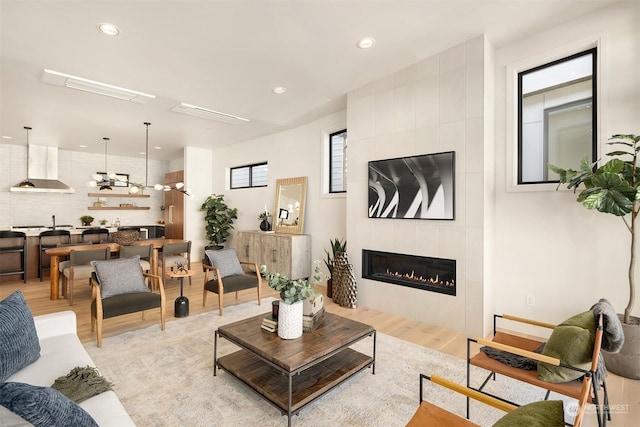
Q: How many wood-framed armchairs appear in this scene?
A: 2